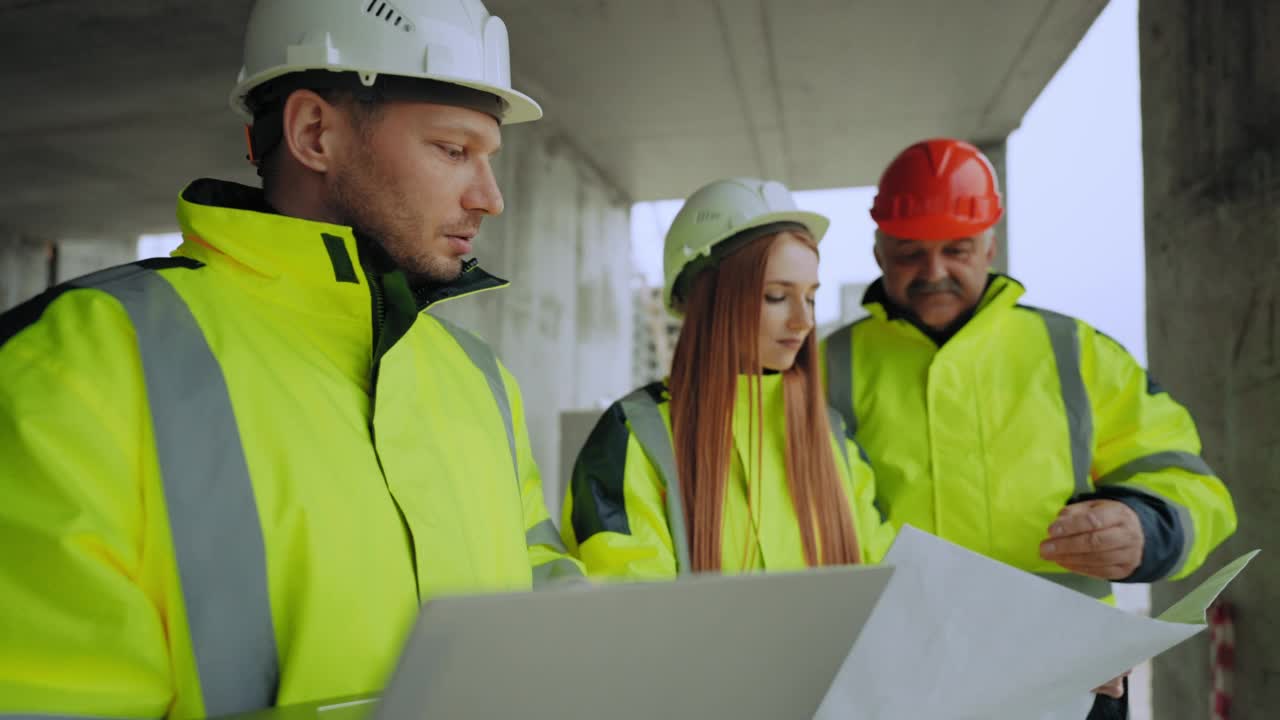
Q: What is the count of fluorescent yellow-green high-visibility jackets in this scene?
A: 3